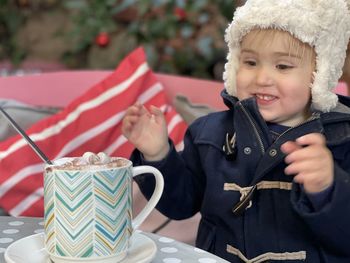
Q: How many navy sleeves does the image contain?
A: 2